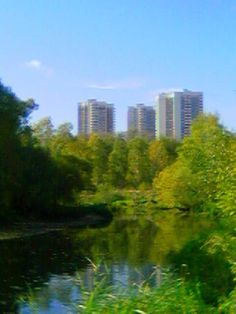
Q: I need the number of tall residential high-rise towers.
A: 3